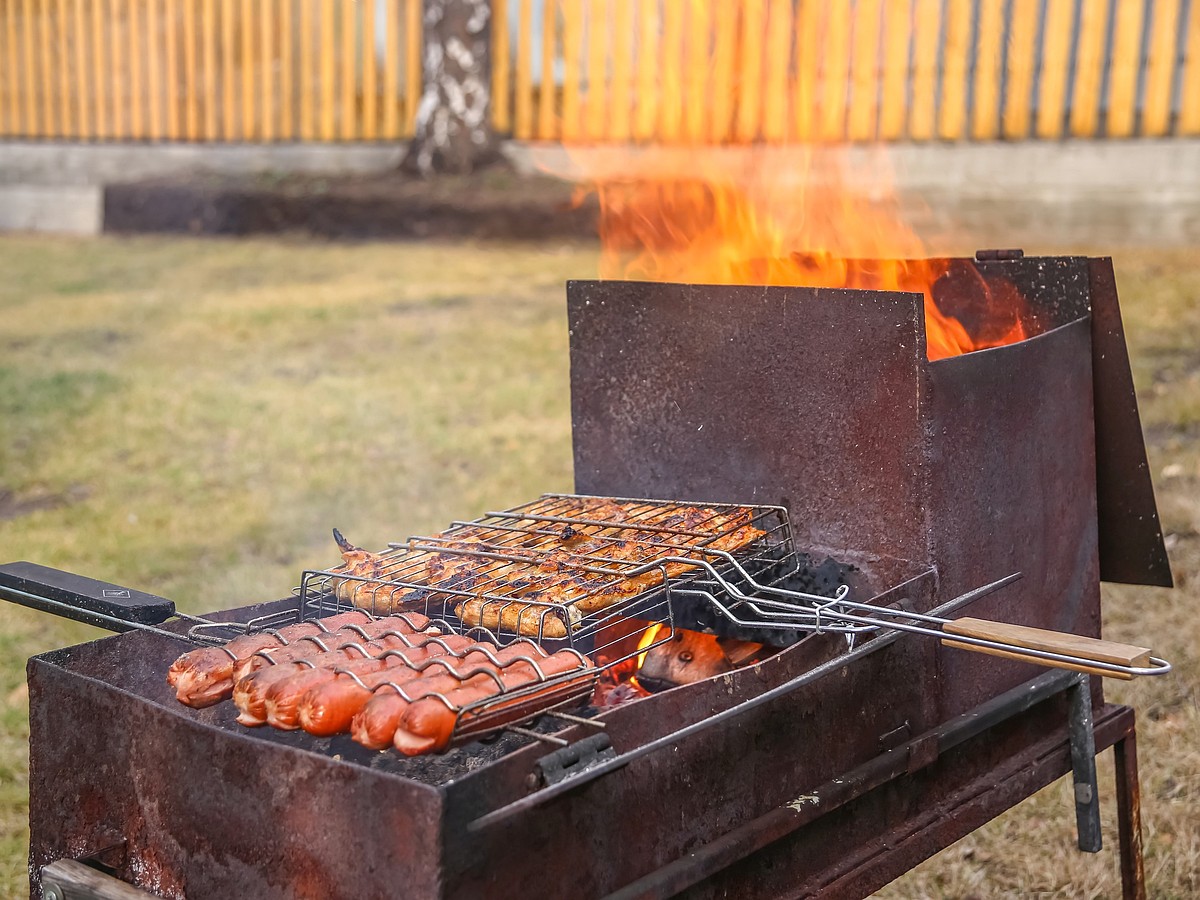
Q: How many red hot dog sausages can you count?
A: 7